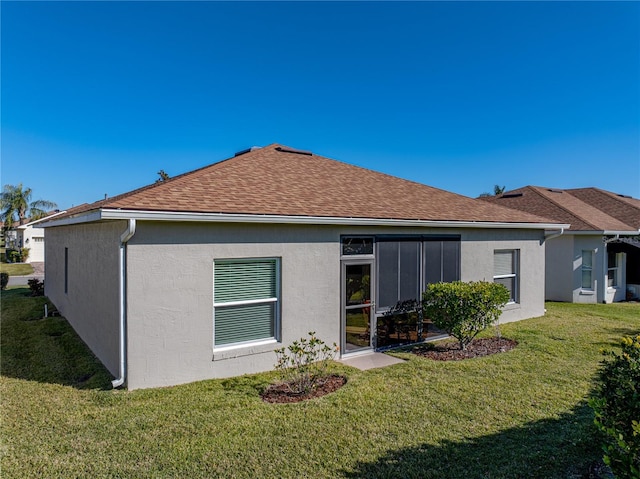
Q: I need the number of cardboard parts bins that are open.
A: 0